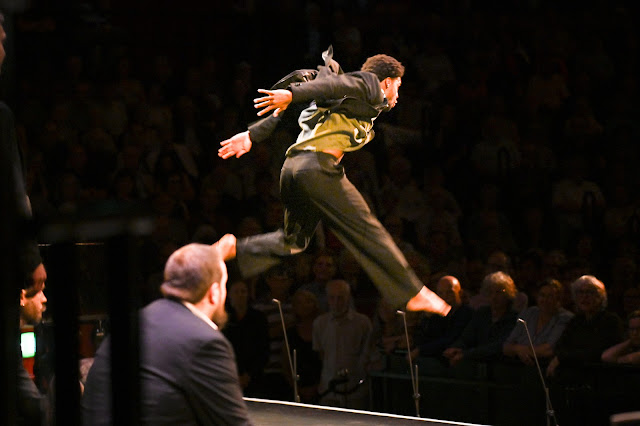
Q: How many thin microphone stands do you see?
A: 3